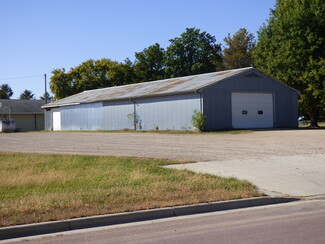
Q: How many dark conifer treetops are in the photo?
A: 3